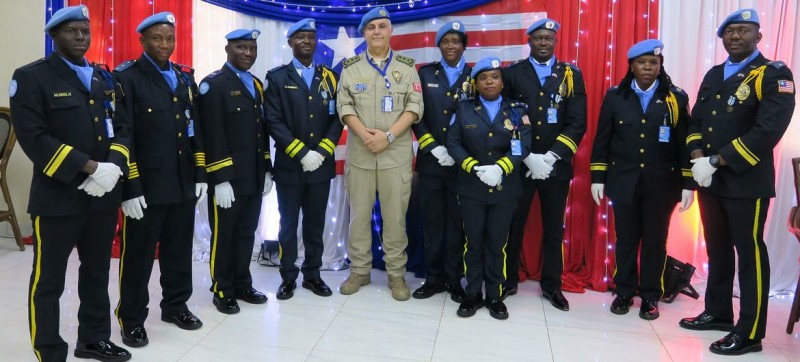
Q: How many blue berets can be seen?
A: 10